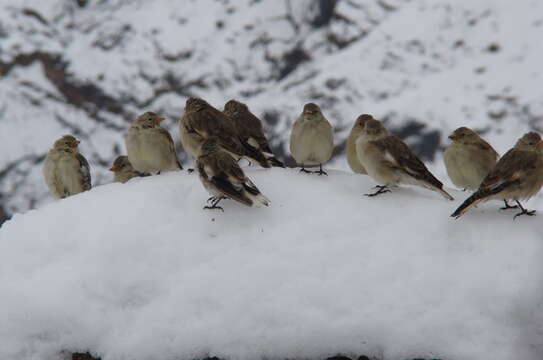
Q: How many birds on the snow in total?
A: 11